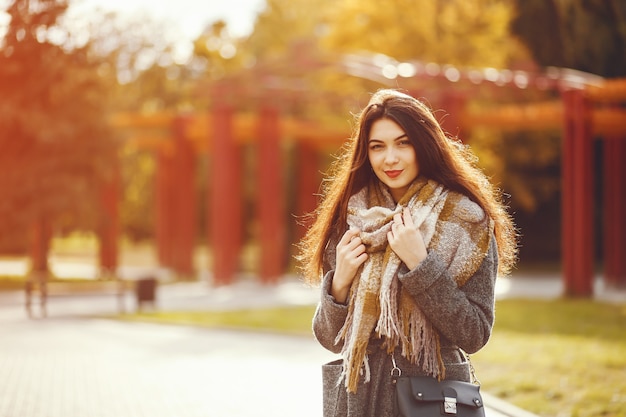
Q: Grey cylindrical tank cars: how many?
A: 0